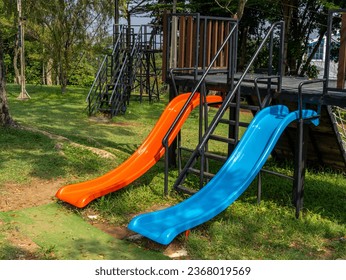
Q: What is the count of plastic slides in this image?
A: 2